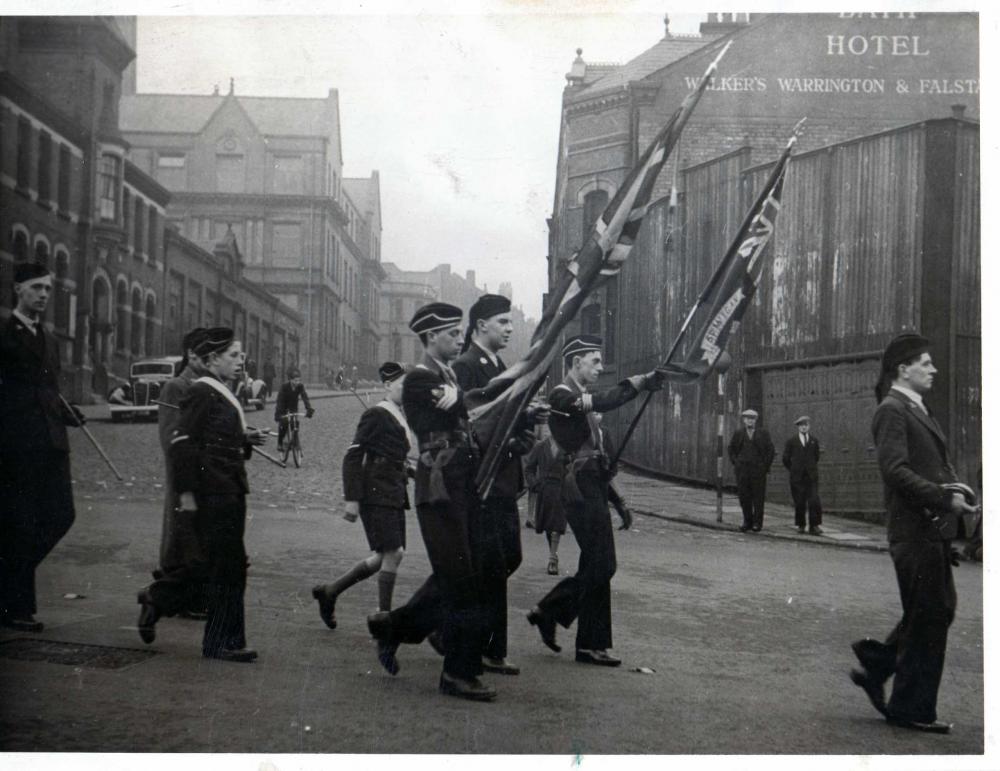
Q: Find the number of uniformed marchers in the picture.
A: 8